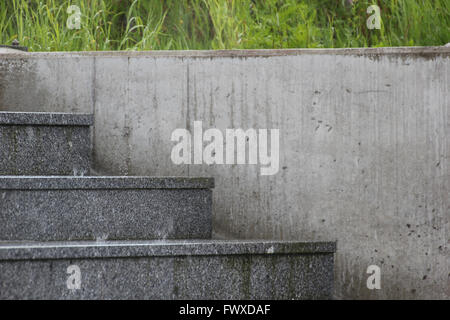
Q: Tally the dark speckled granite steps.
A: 3